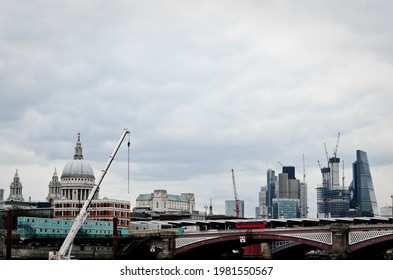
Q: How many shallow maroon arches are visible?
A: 2